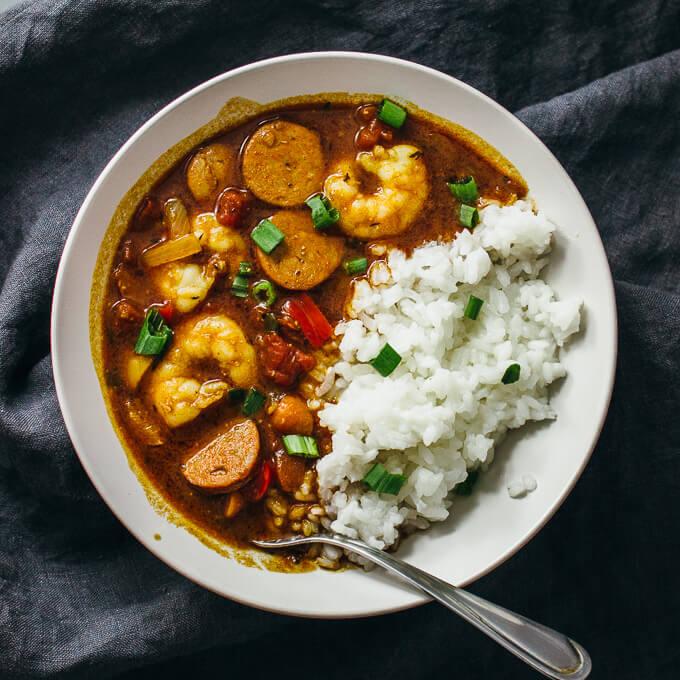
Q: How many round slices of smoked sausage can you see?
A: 3